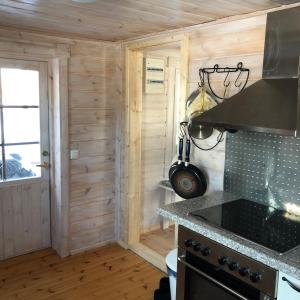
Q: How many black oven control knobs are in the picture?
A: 7